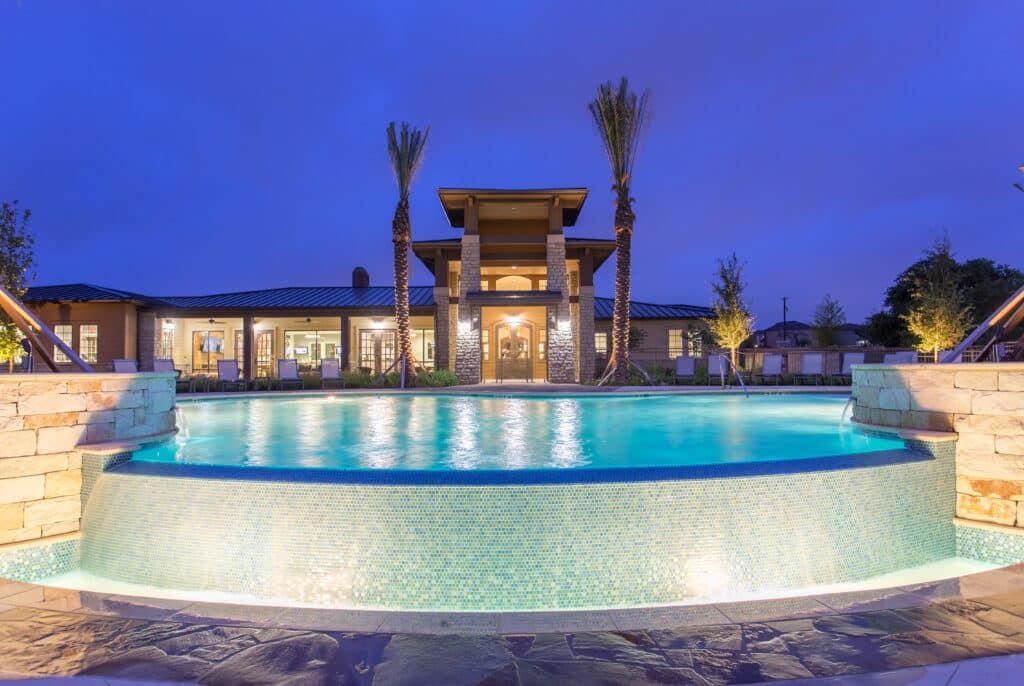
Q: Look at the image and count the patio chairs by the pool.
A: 11